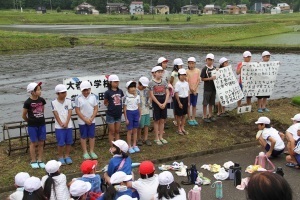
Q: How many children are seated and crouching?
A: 13